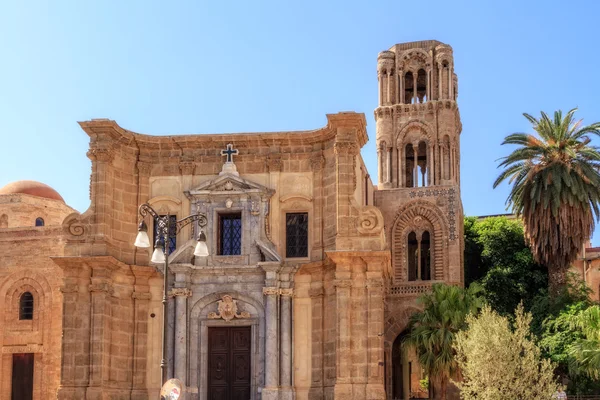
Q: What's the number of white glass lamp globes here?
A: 3